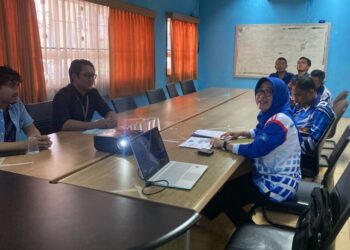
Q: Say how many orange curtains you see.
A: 3